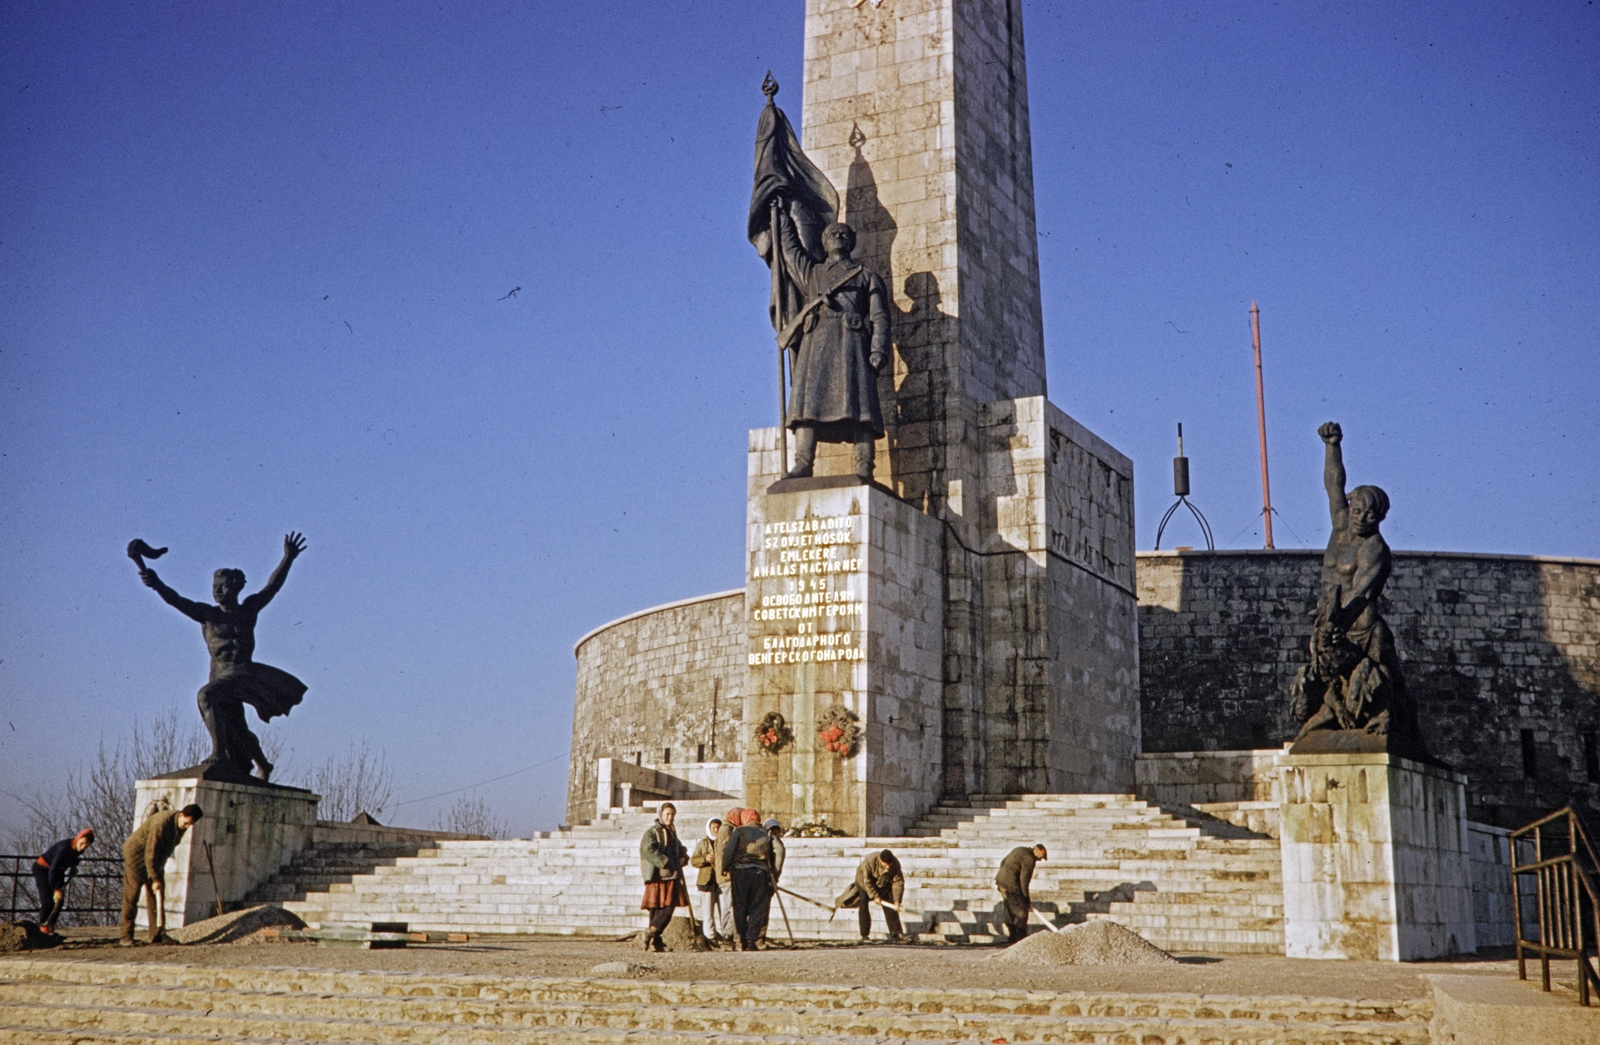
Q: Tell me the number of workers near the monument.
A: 9